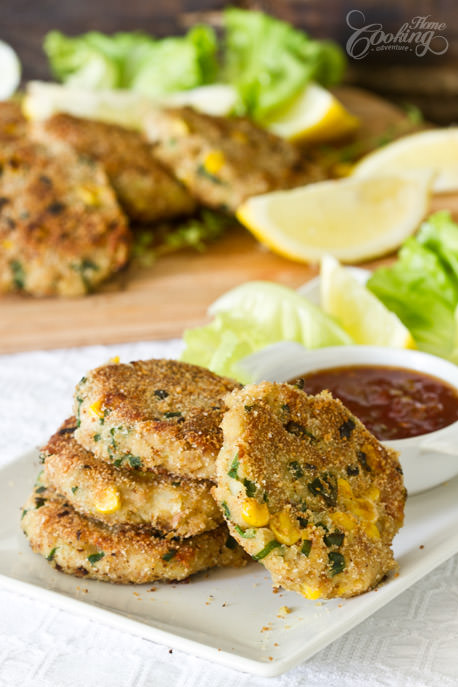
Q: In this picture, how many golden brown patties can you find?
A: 8